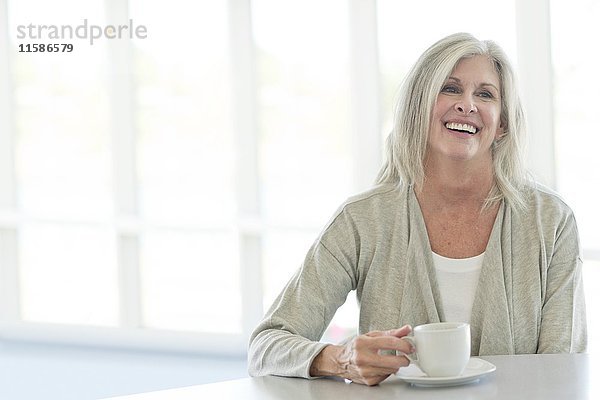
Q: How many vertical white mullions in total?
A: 5